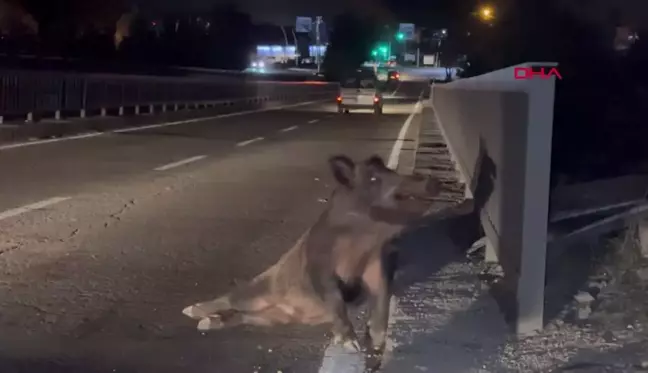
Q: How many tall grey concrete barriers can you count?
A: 1